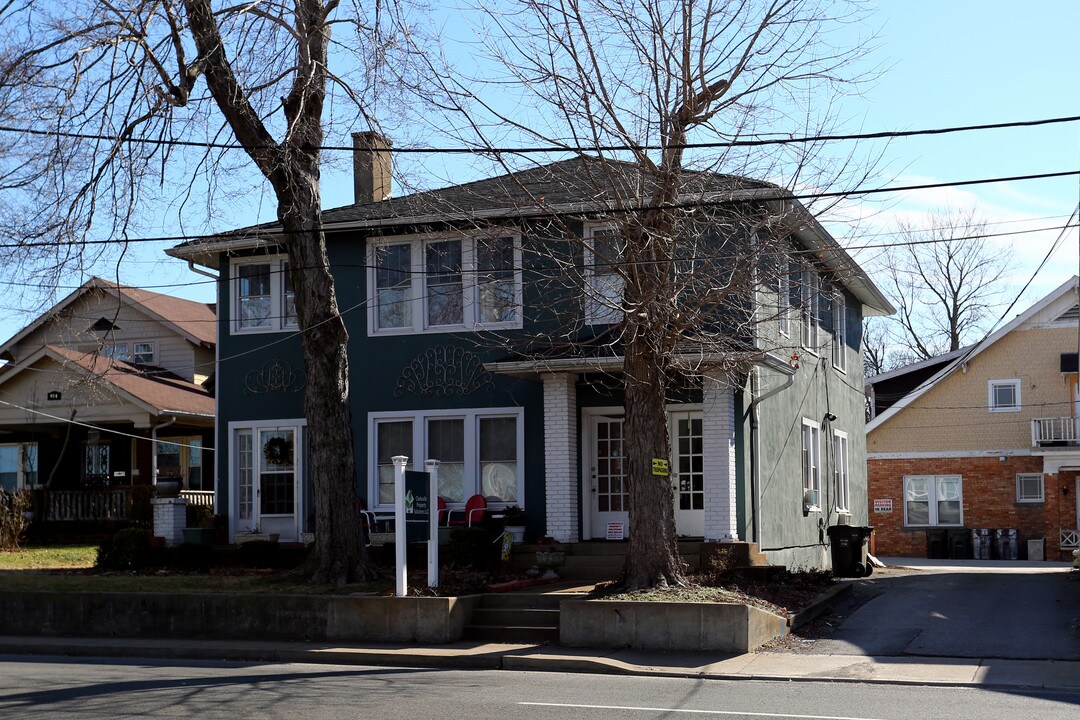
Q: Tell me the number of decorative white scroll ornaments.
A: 2